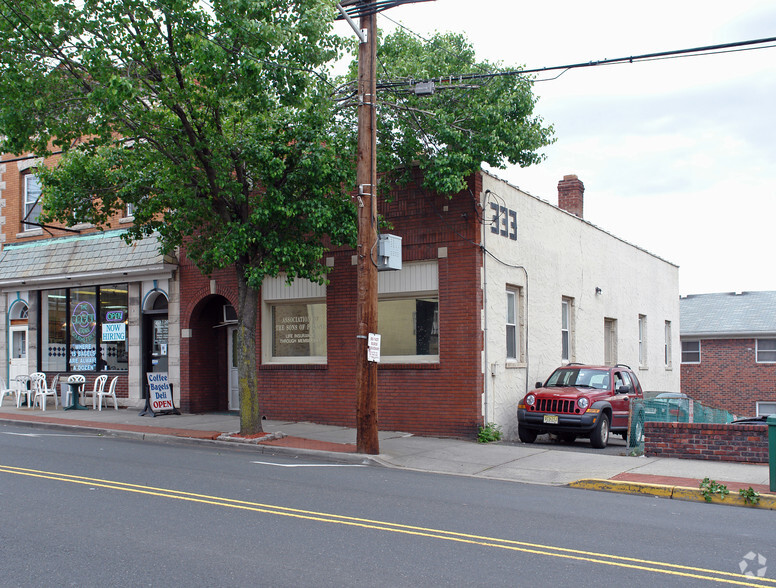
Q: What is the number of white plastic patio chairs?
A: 8